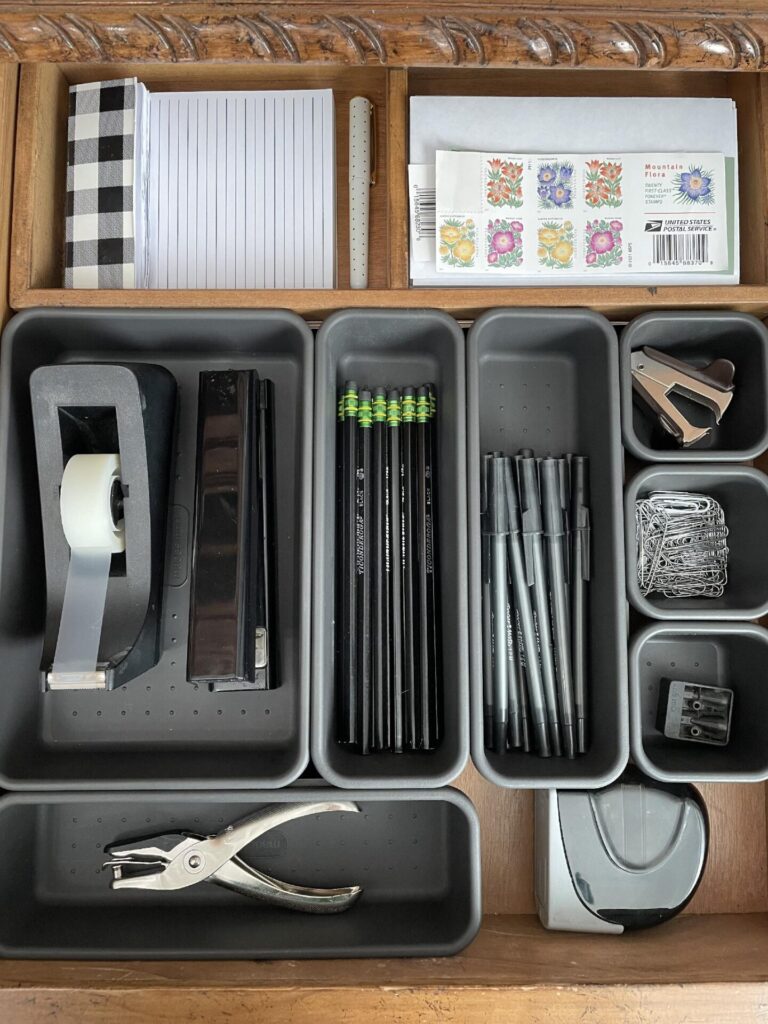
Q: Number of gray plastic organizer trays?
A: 7